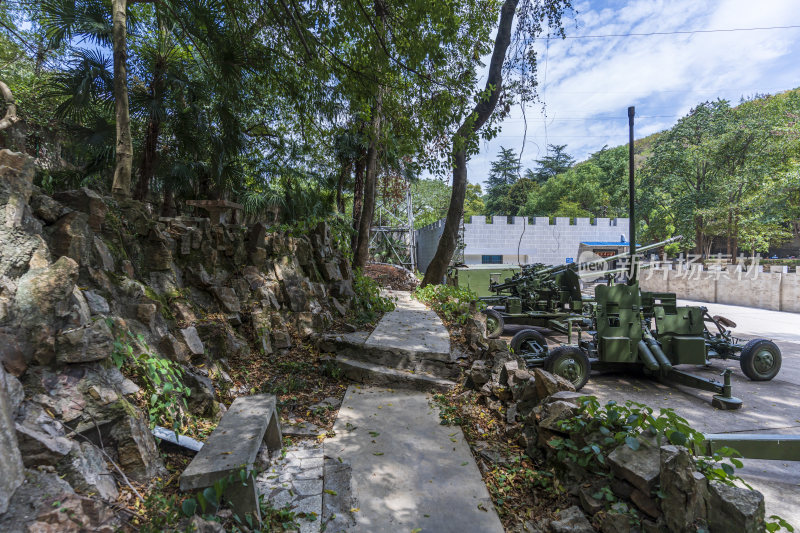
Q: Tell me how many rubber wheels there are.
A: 4